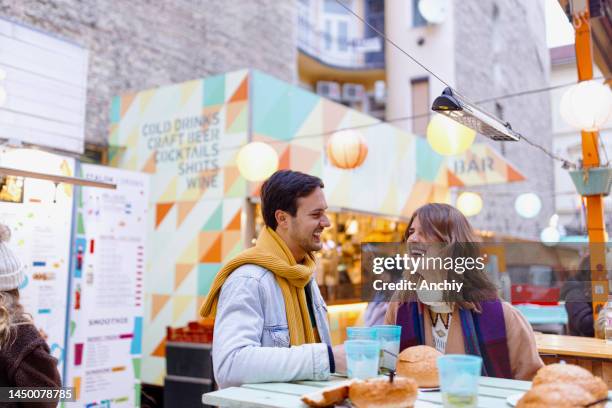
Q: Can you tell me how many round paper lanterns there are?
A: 7